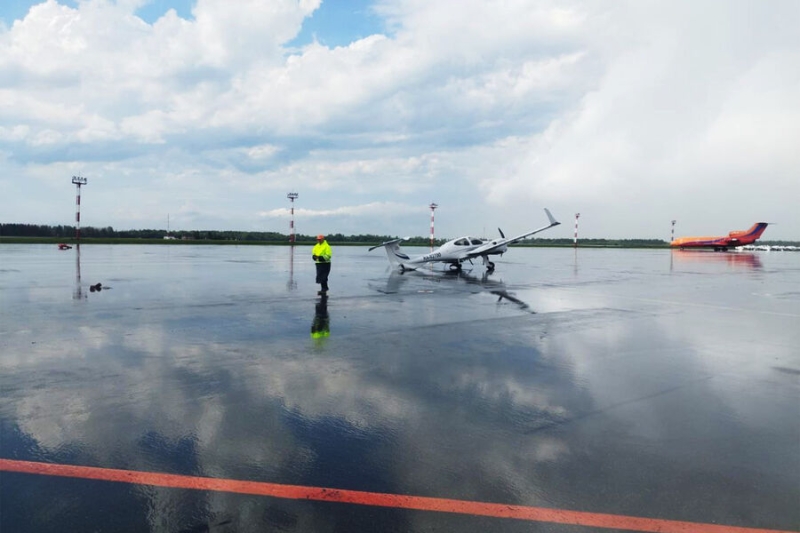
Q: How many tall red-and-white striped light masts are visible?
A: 5